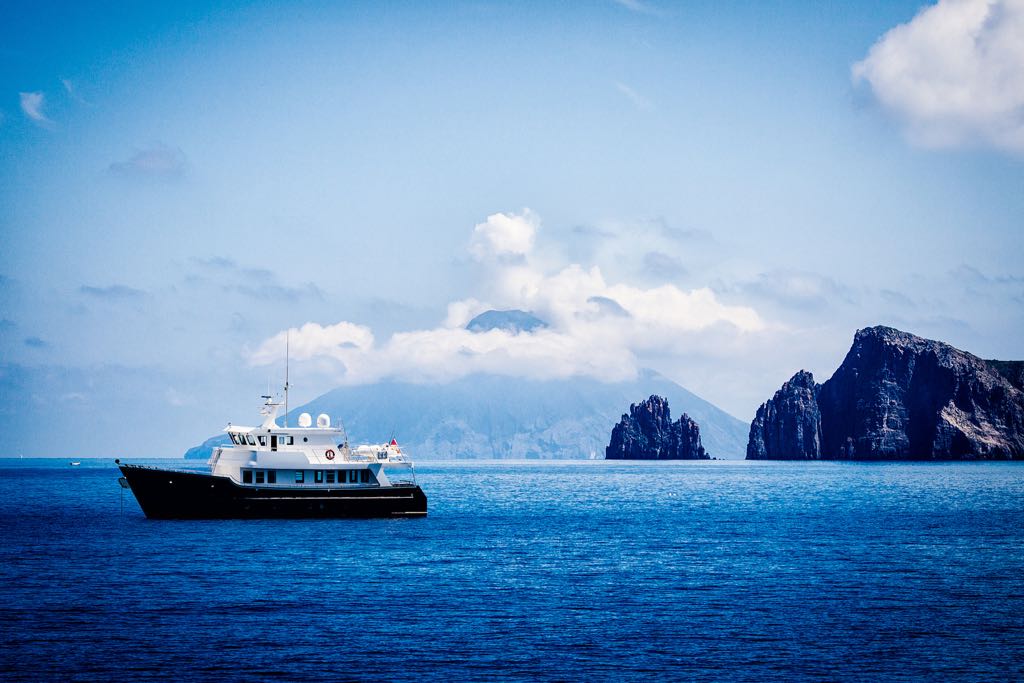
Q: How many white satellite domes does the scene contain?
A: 2